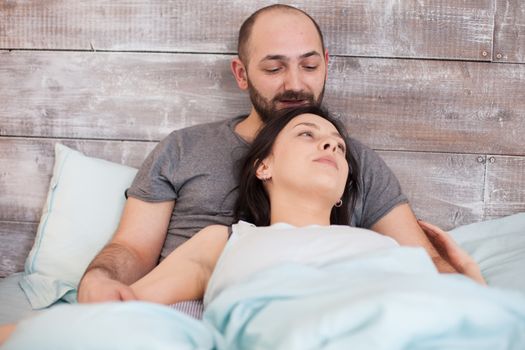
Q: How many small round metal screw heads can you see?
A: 4